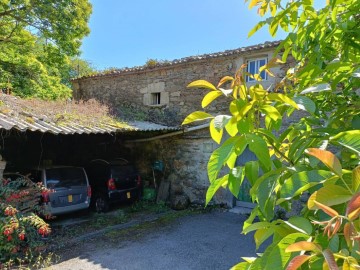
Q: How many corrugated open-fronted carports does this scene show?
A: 1